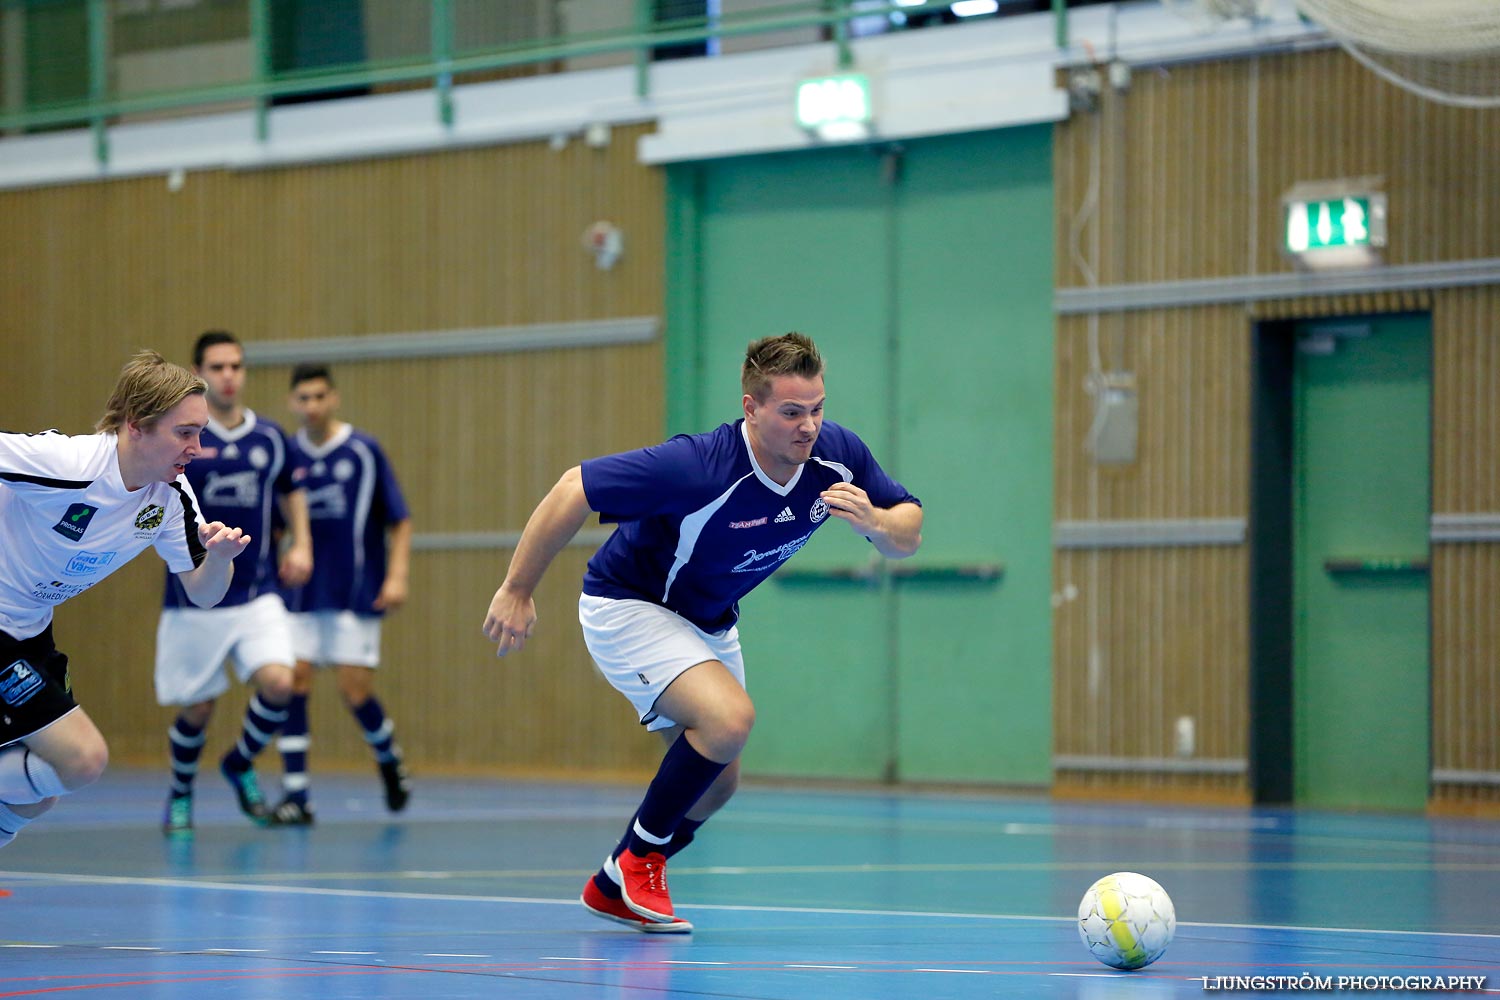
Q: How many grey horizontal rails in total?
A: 7